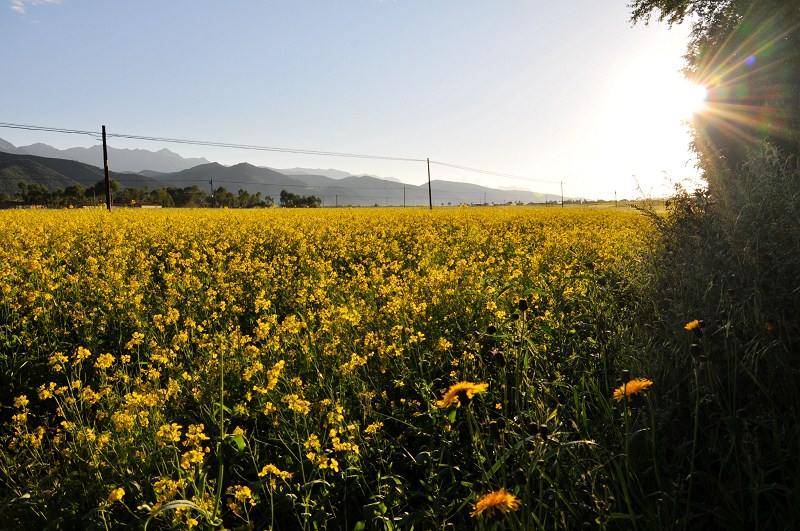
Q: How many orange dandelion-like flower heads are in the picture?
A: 4